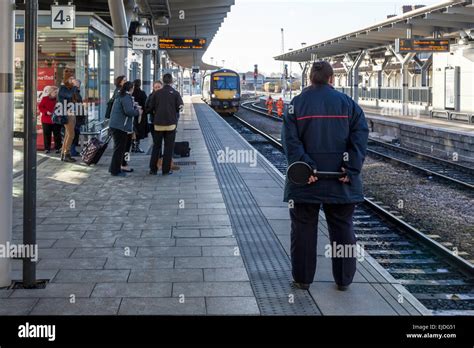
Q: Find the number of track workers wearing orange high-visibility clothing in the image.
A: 2